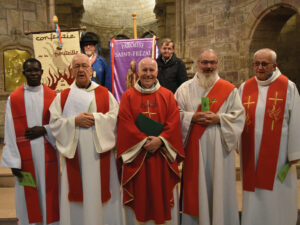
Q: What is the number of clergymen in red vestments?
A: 5